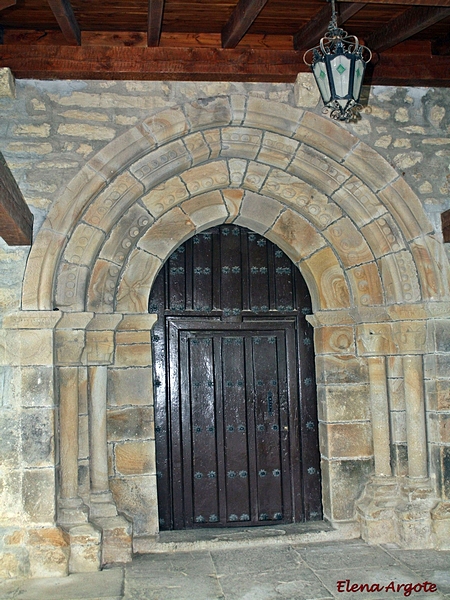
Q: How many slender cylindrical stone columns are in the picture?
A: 4